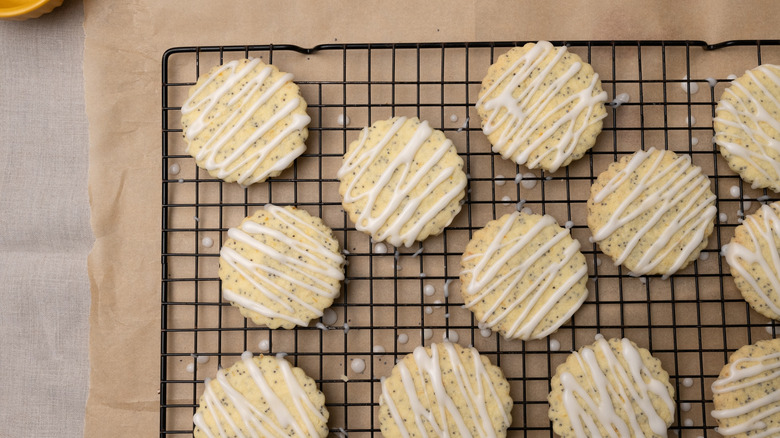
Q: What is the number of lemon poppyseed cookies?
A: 12